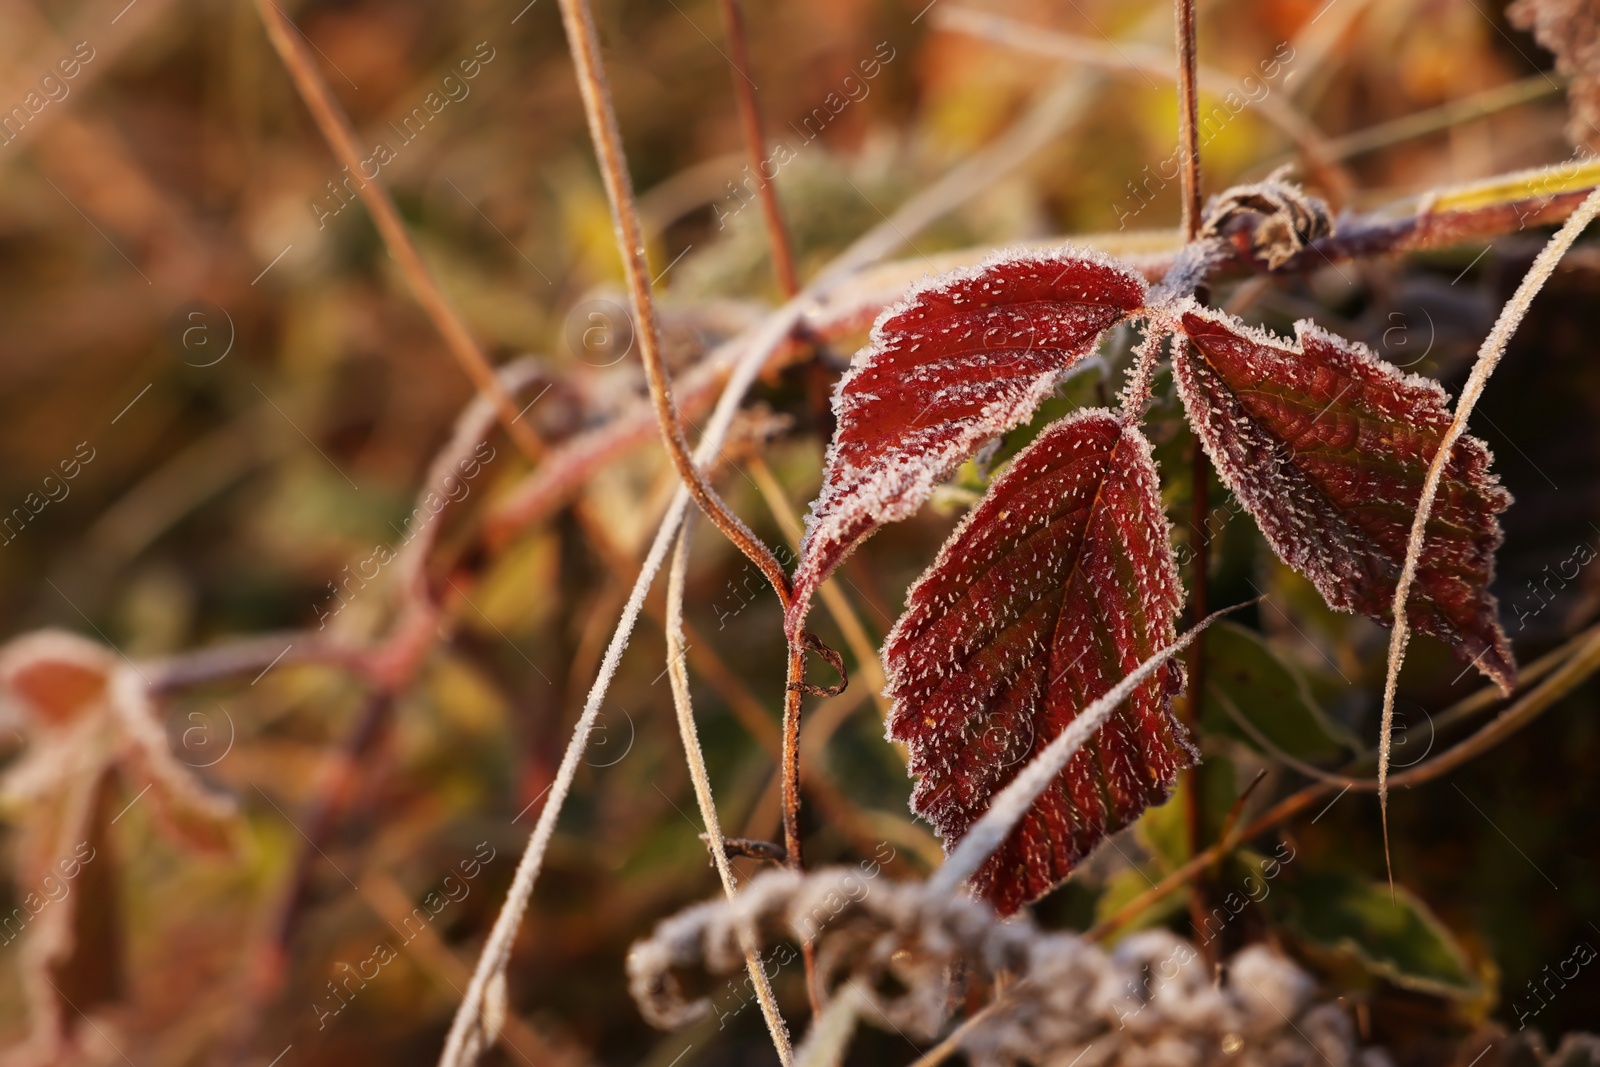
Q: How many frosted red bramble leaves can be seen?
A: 3